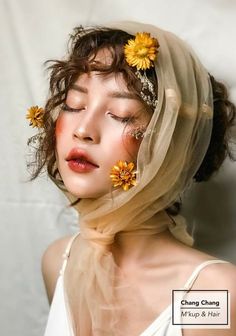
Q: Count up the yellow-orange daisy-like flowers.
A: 3